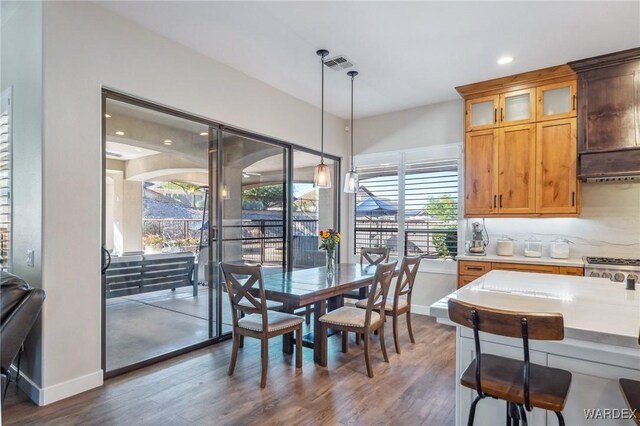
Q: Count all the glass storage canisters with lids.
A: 3